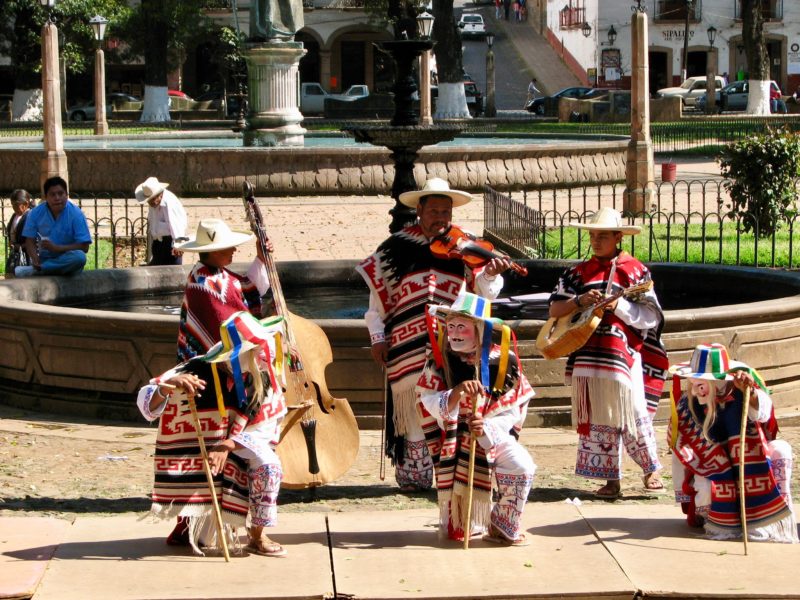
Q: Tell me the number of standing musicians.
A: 3